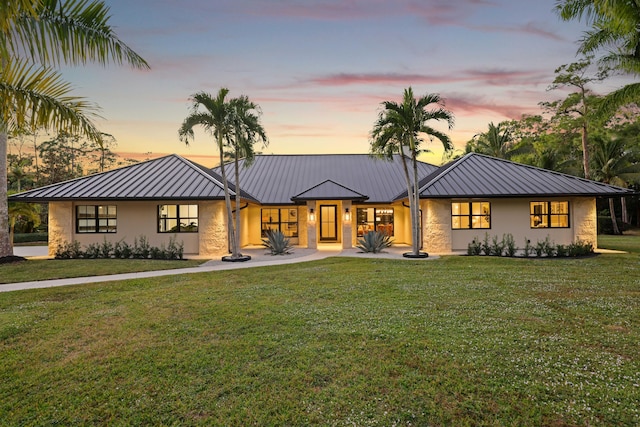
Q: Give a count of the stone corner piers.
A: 4